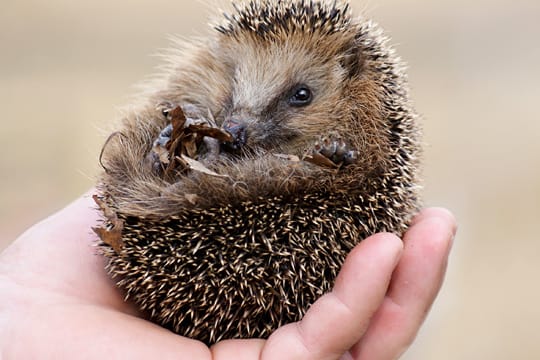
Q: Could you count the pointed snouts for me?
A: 1